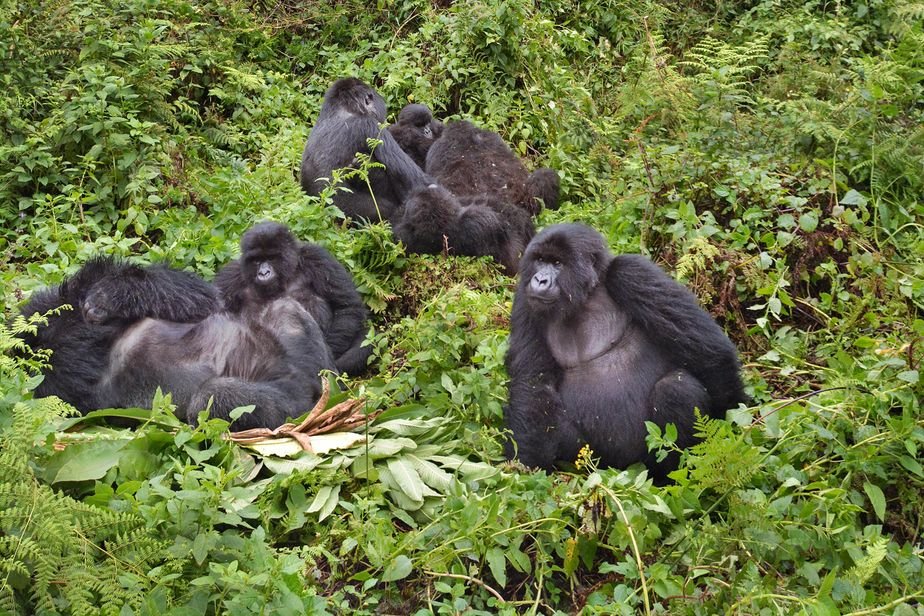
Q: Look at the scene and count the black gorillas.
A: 7